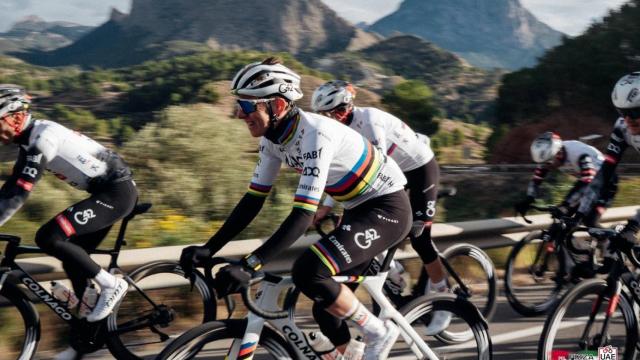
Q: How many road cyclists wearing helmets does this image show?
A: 5